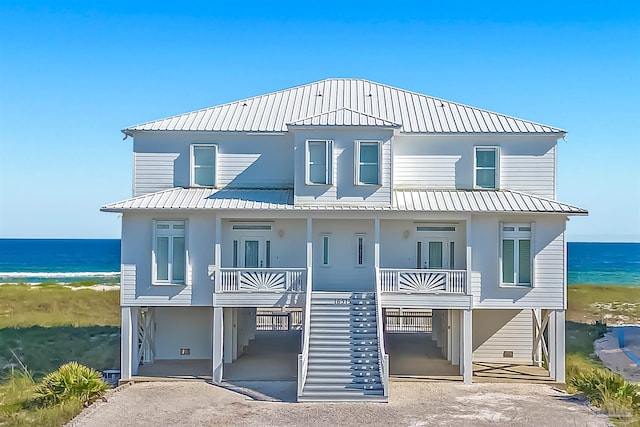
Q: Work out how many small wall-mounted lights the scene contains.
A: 2